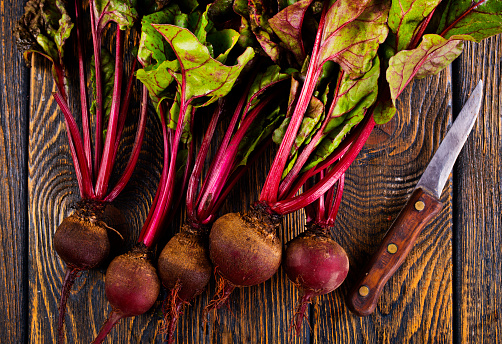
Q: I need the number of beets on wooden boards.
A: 5